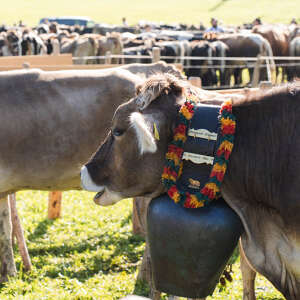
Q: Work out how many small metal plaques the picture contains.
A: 2